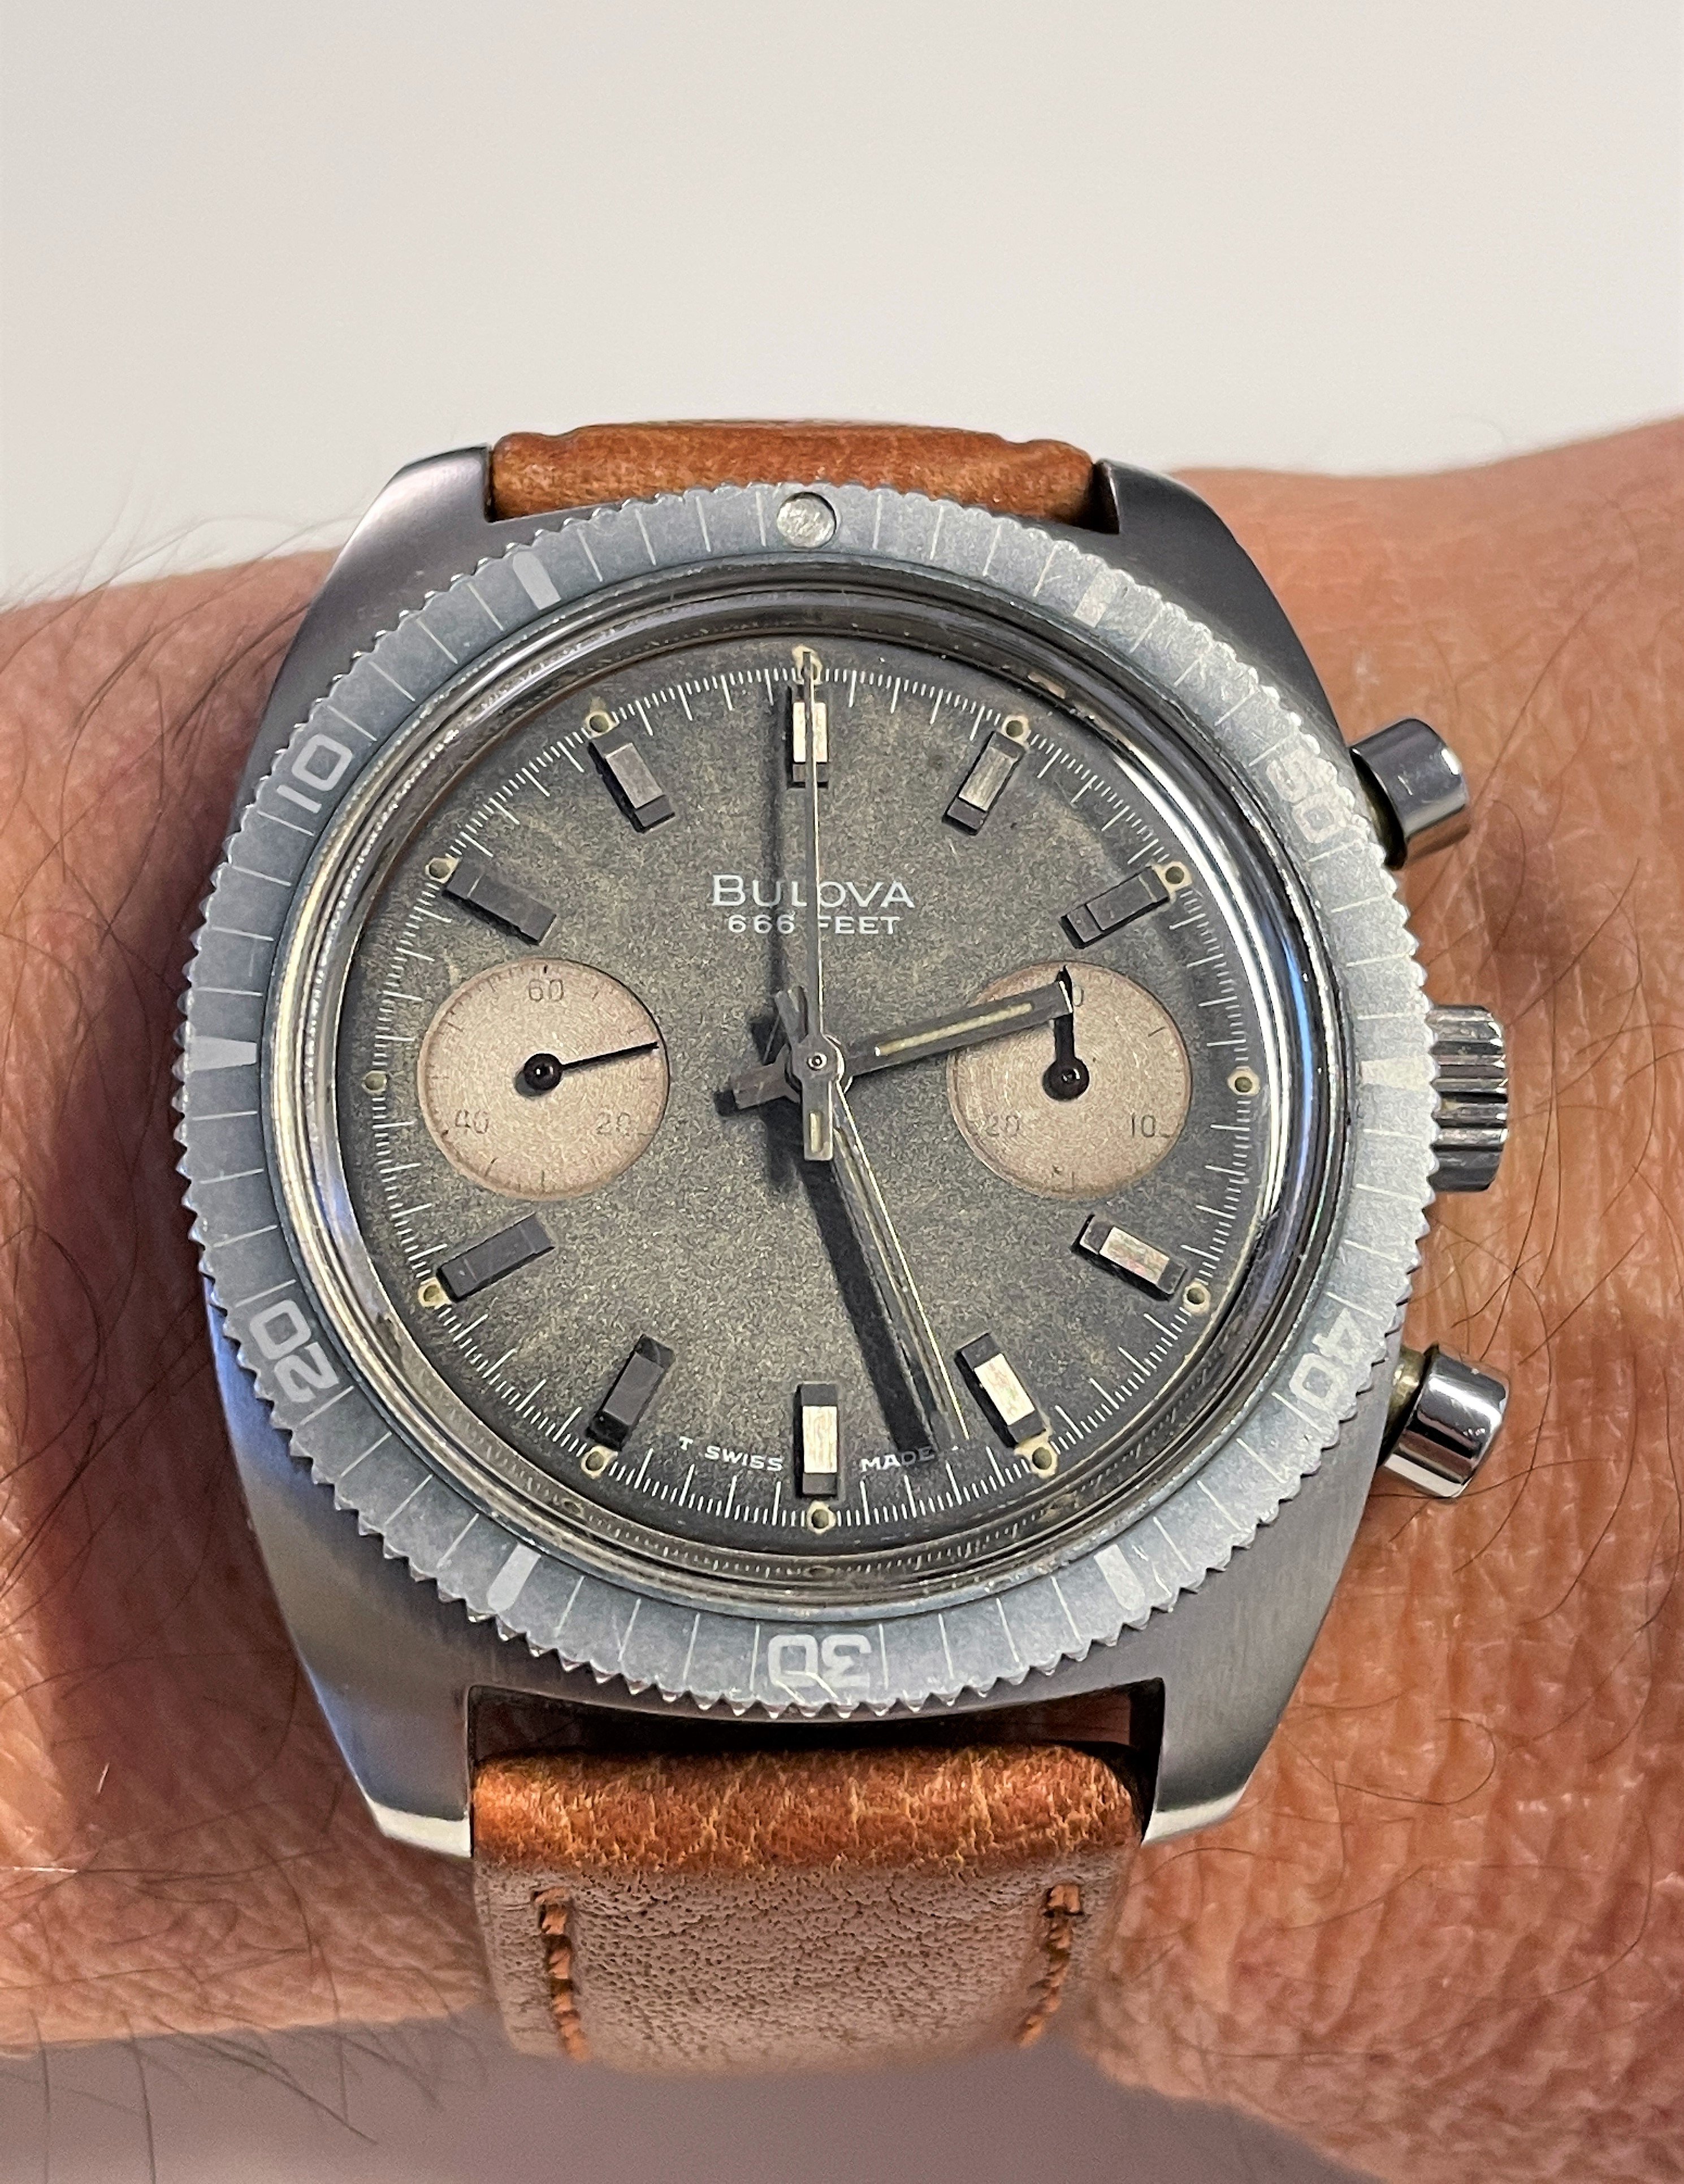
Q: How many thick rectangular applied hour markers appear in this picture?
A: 10